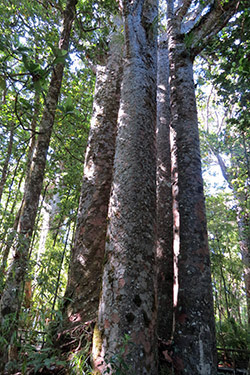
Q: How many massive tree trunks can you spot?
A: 4